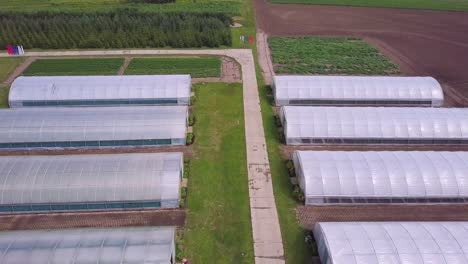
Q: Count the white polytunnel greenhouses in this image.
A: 8